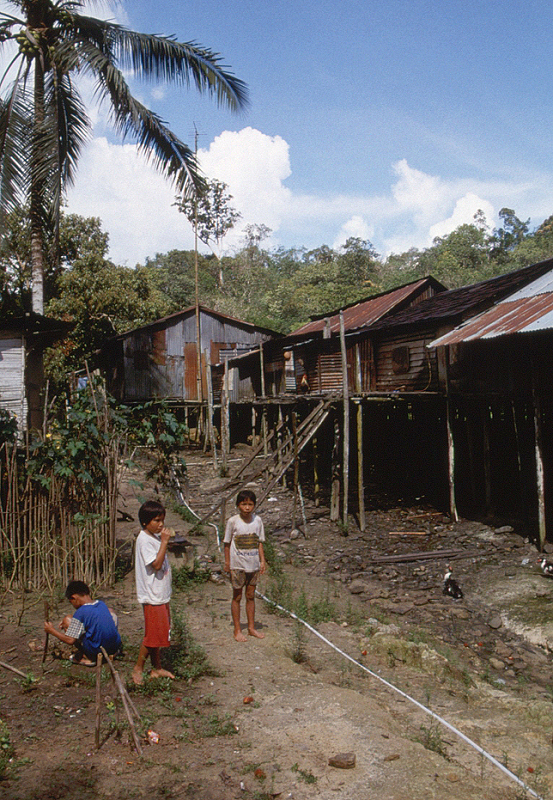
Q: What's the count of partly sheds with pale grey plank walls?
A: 1